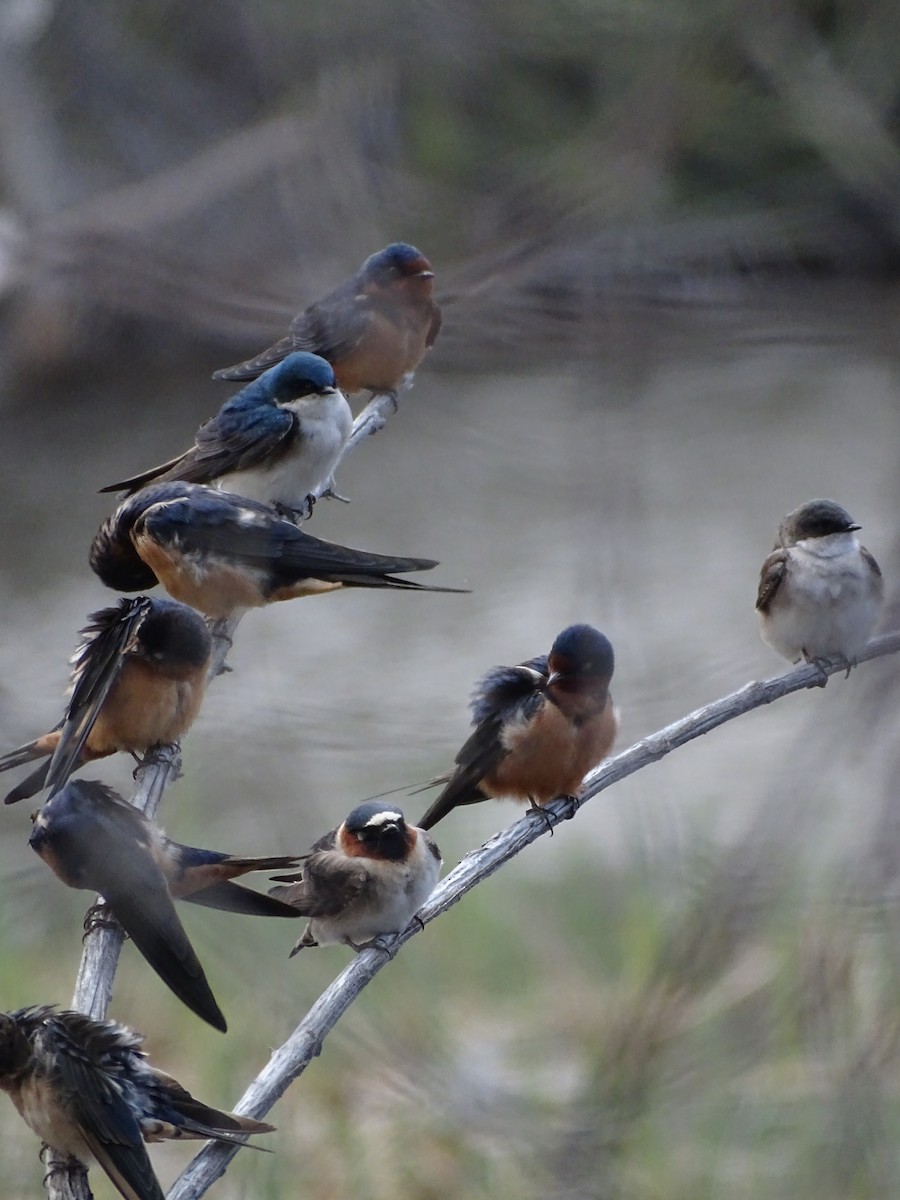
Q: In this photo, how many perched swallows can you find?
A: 9